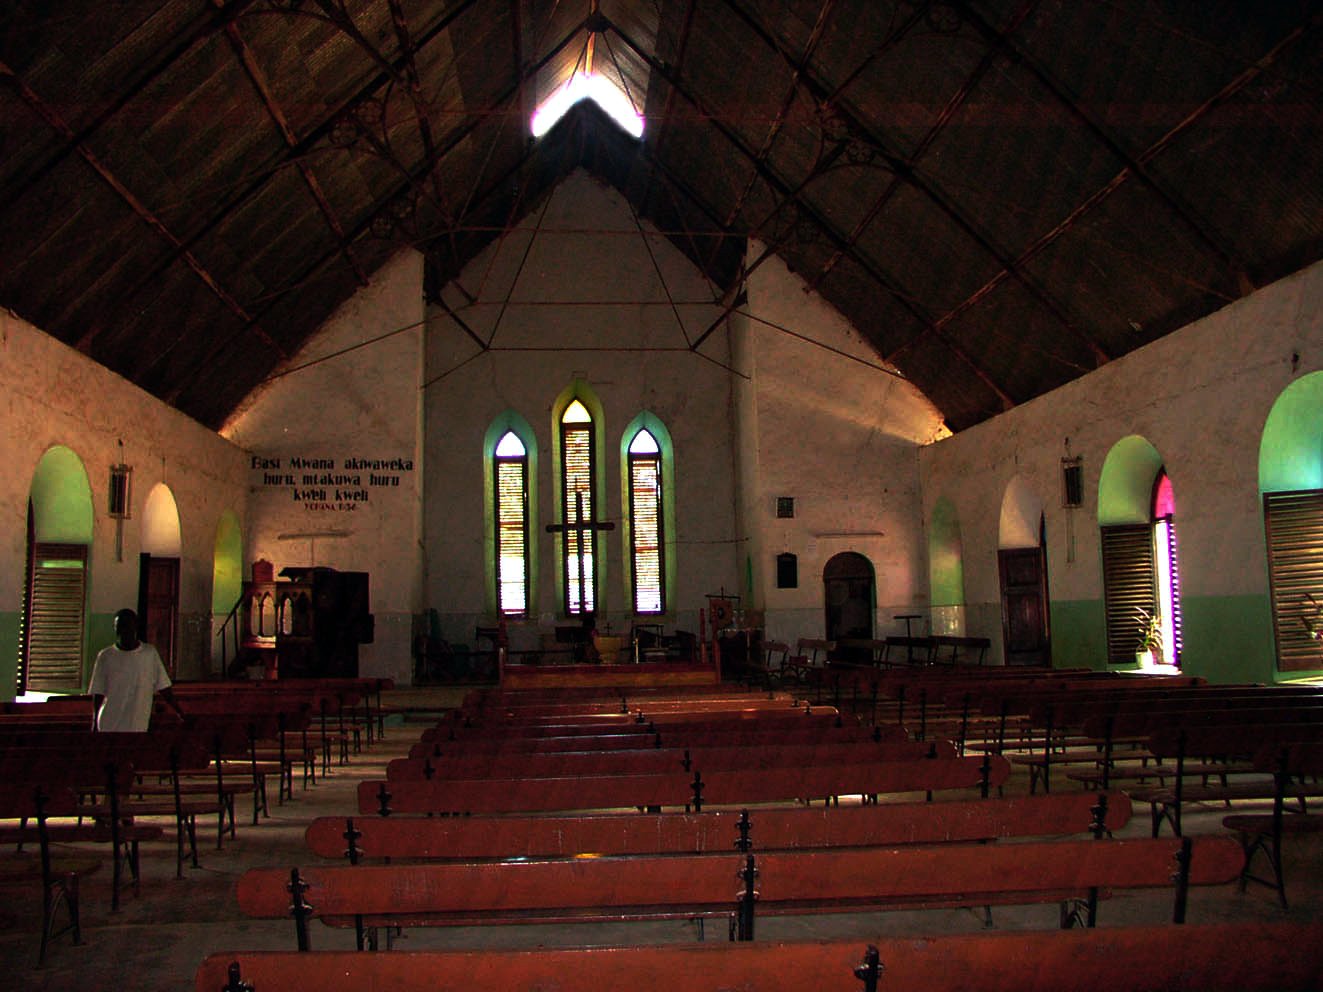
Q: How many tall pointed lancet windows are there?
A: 3